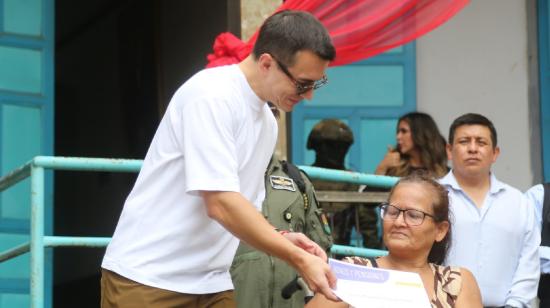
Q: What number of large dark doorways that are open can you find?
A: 1